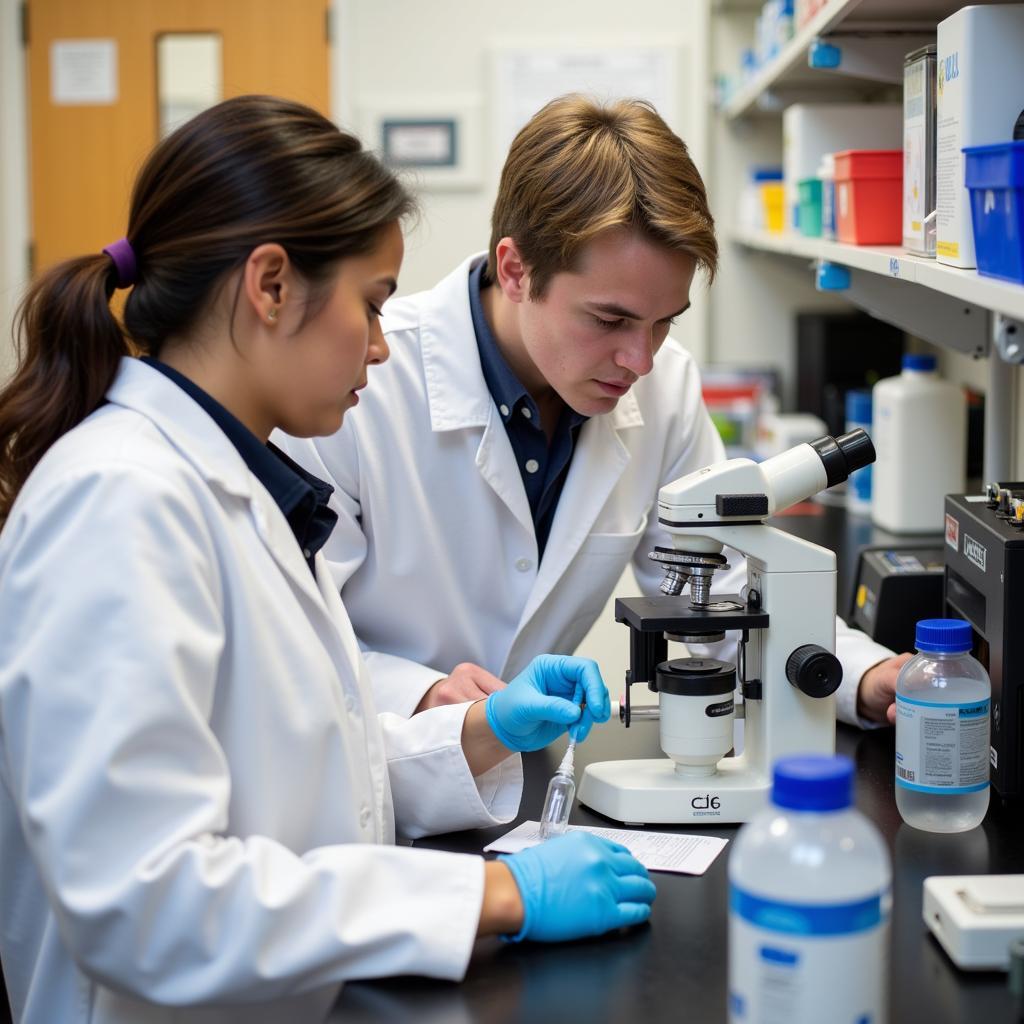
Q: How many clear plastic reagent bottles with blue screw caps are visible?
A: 2